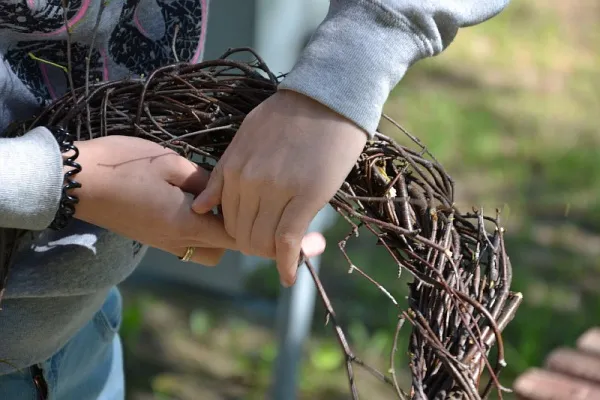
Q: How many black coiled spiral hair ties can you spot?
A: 1